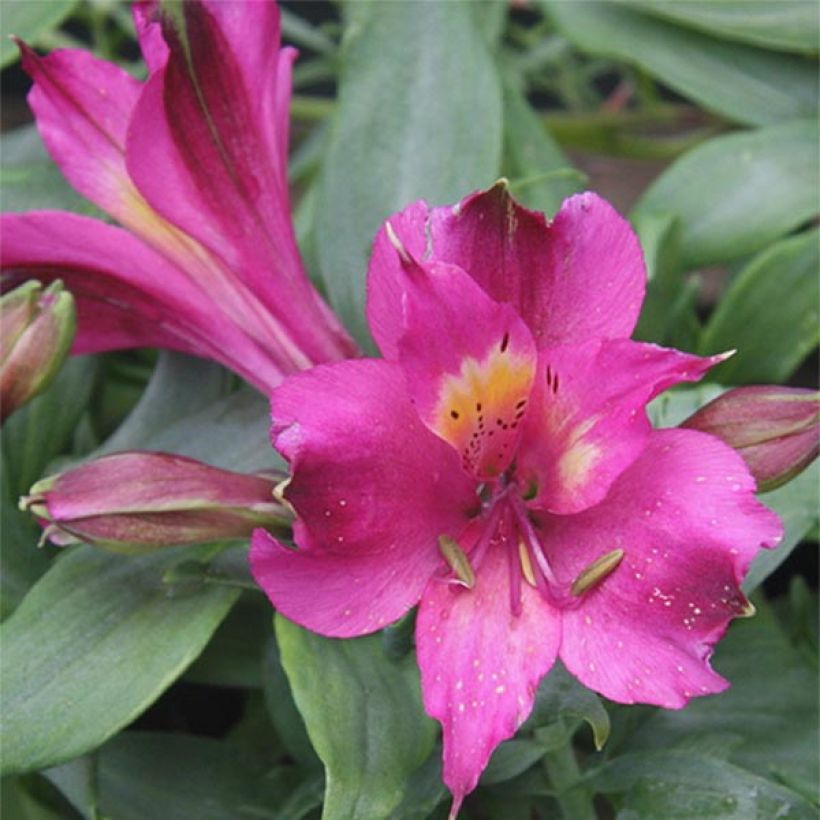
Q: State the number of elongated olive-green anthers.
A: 2